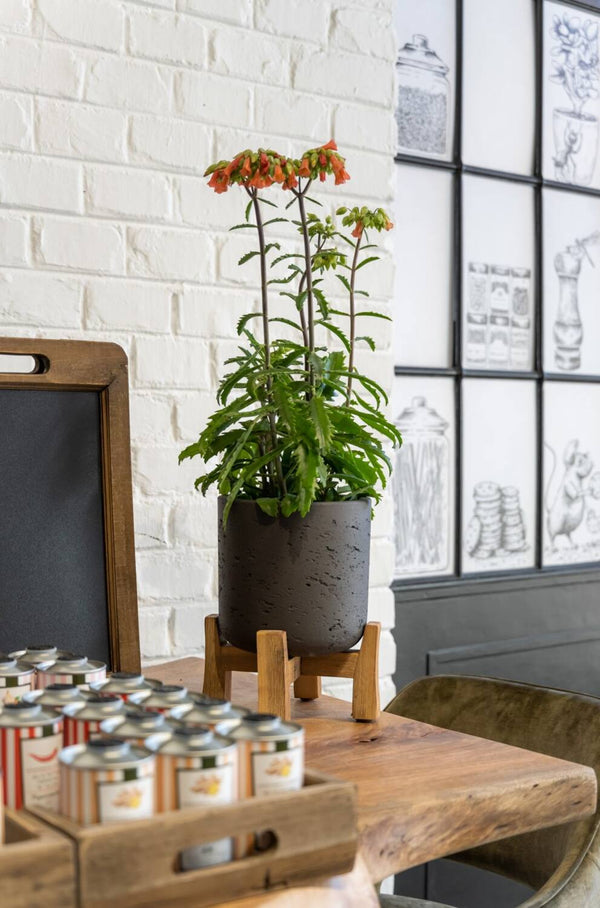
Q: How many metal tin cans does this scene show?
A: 13